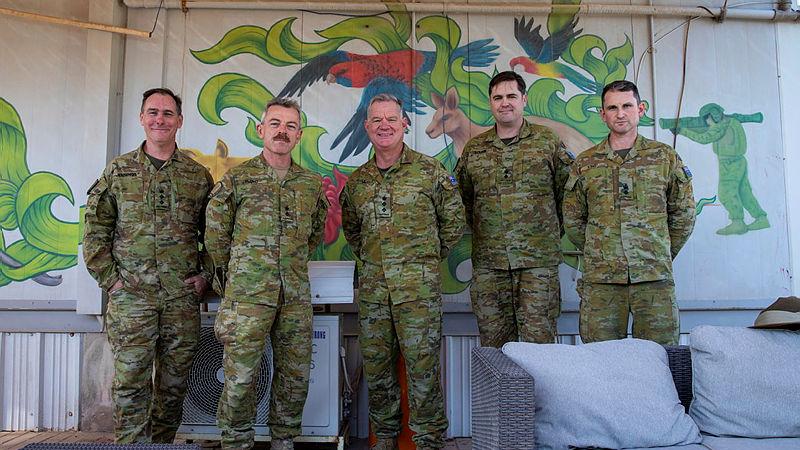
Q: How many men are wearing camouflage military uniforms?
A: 5